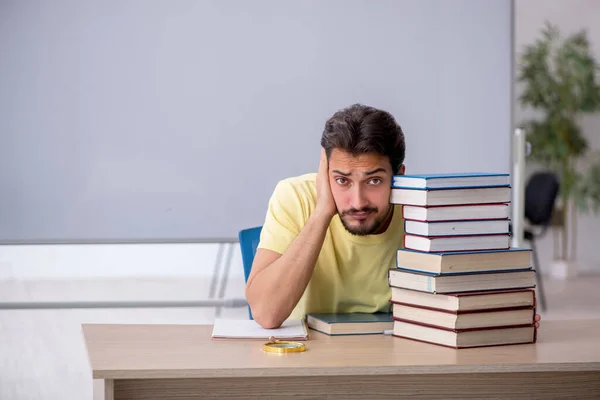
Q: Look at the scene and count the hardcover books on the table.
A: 11